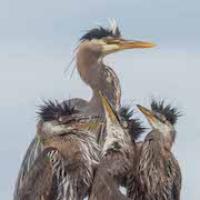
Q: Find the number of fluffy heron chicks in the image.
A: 3